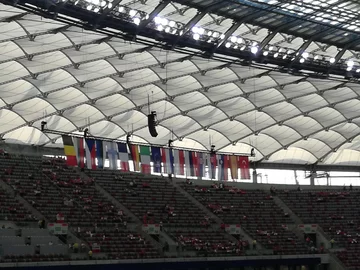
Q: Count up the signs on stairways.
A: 4